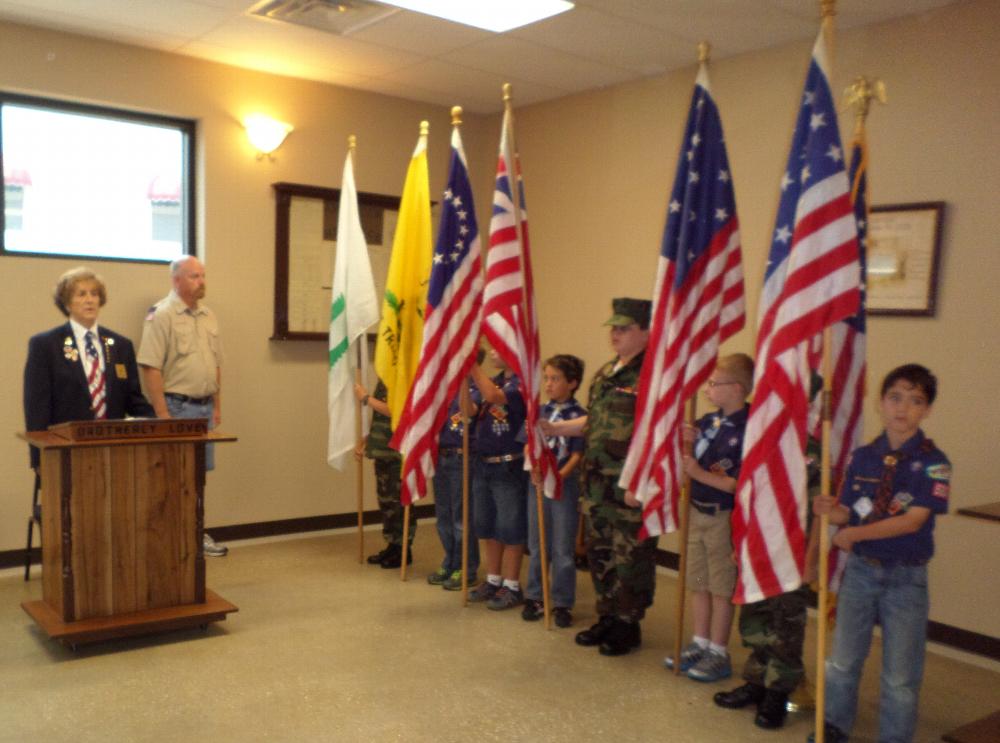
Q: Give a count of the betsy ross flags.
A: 1